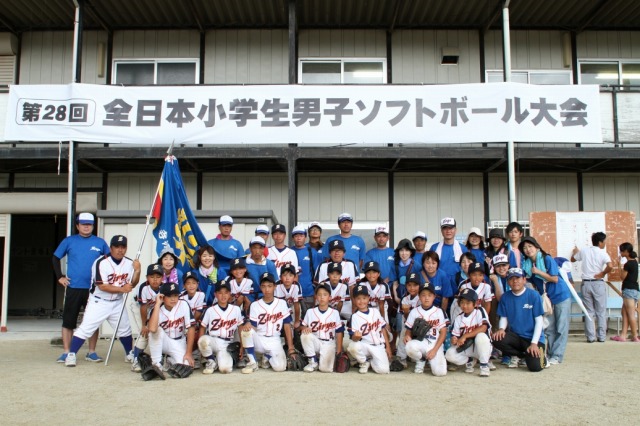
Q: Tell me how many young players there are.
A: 15